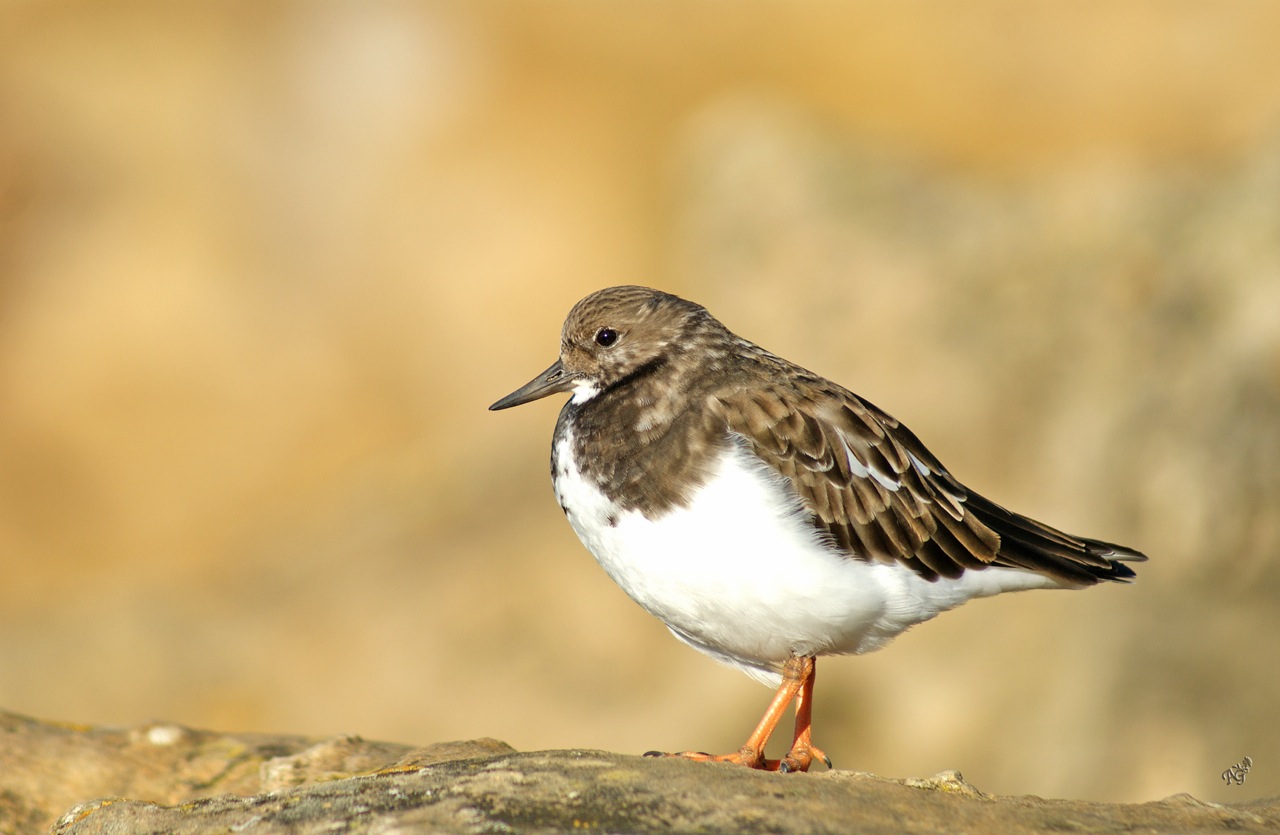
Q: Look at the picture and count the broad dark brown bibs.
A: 1